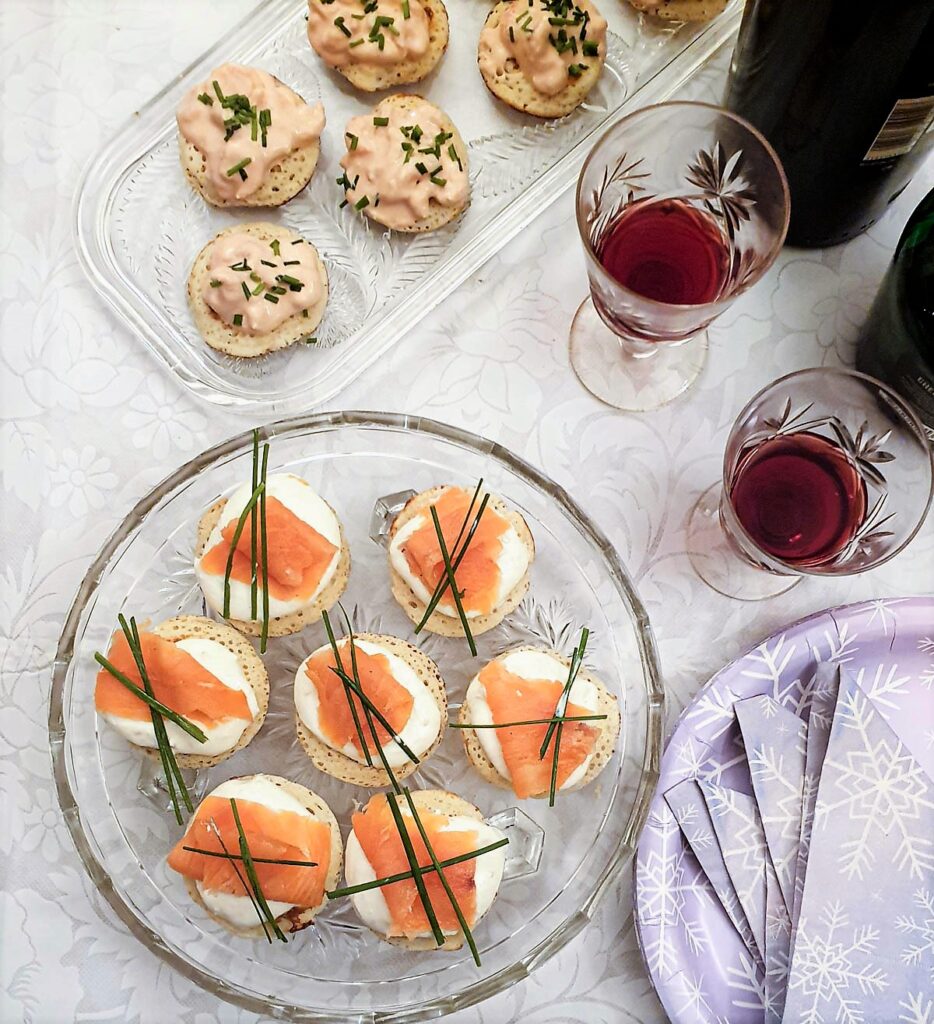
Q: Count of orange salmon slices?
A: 7